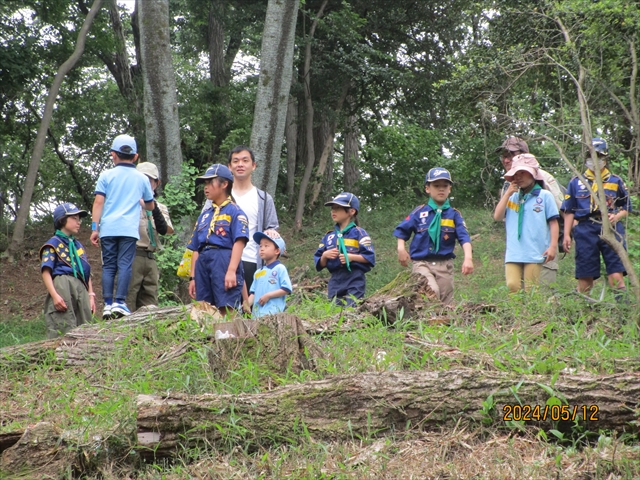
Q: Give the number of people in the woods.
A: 11